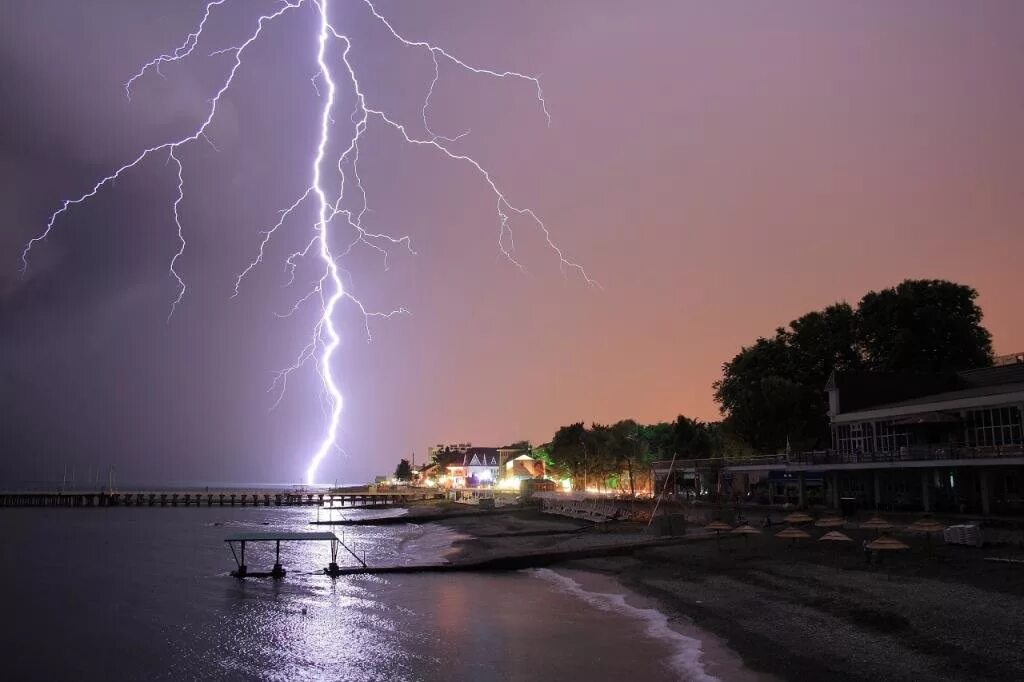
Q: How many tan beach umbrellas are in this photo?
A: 9